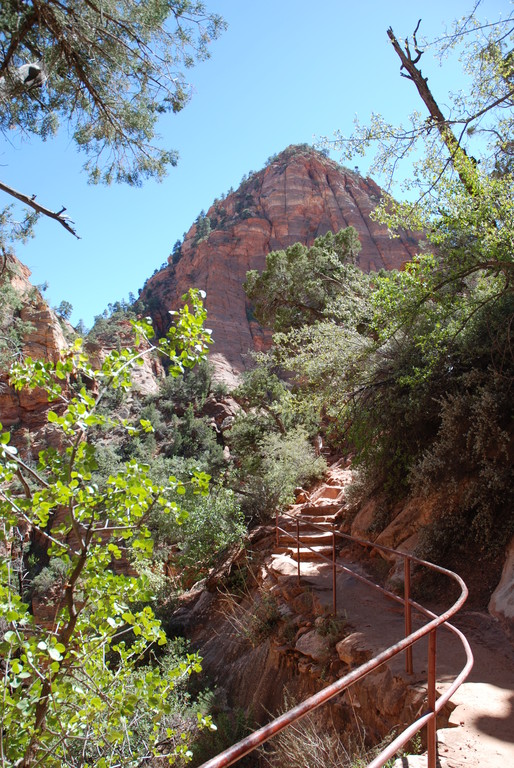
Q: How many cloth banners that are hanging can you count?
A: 0